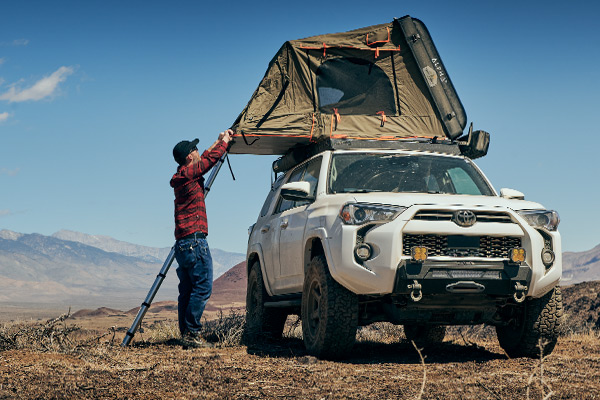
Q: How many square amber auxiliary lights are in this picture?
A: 2